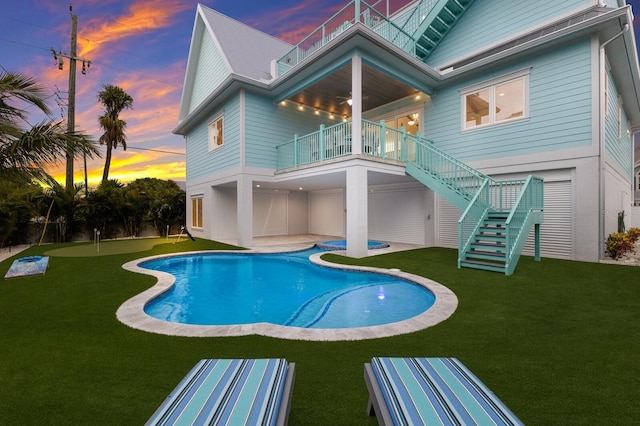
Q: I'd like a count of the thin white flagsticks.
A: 3